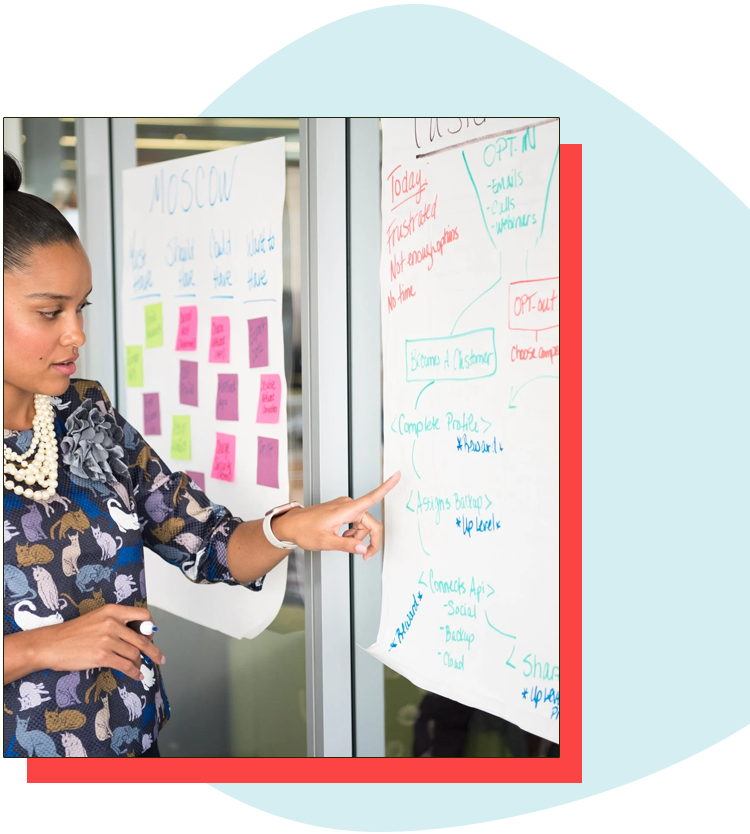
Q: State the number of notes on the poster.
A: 13